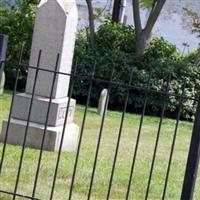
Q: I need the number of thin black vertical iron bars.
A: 10